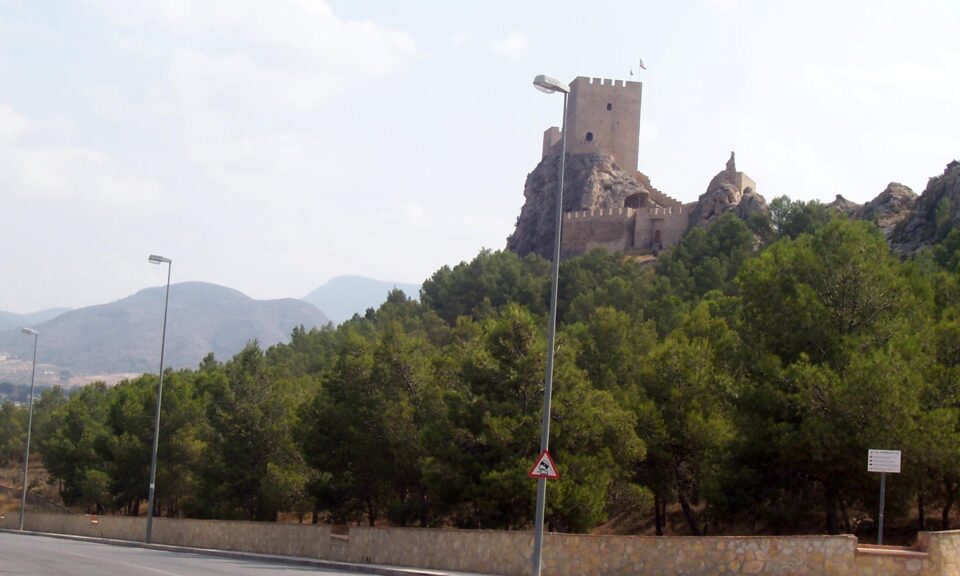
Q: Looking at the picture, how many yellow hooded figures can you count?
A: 0